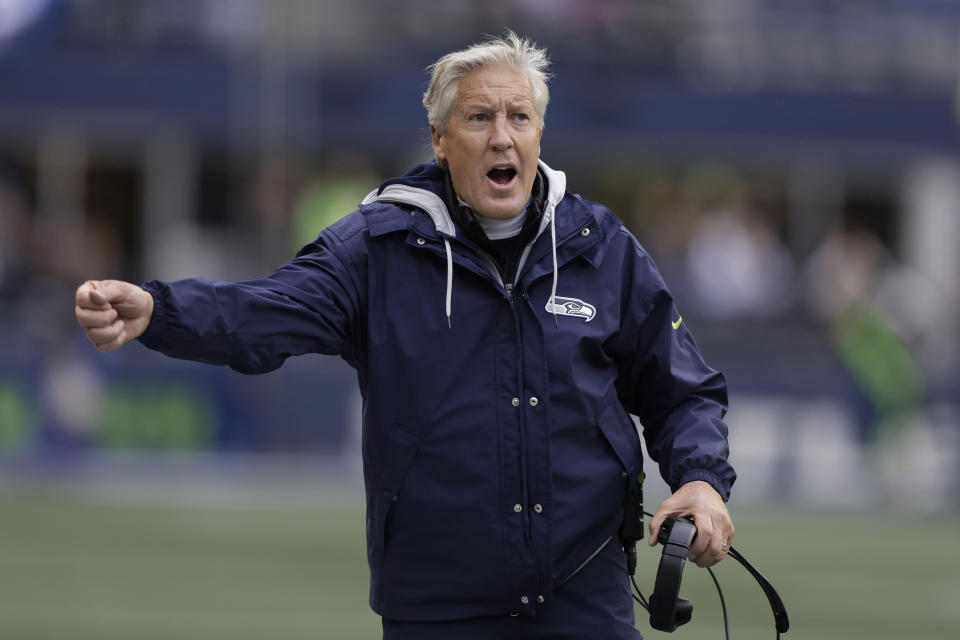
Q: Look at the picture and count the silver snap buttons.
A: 8